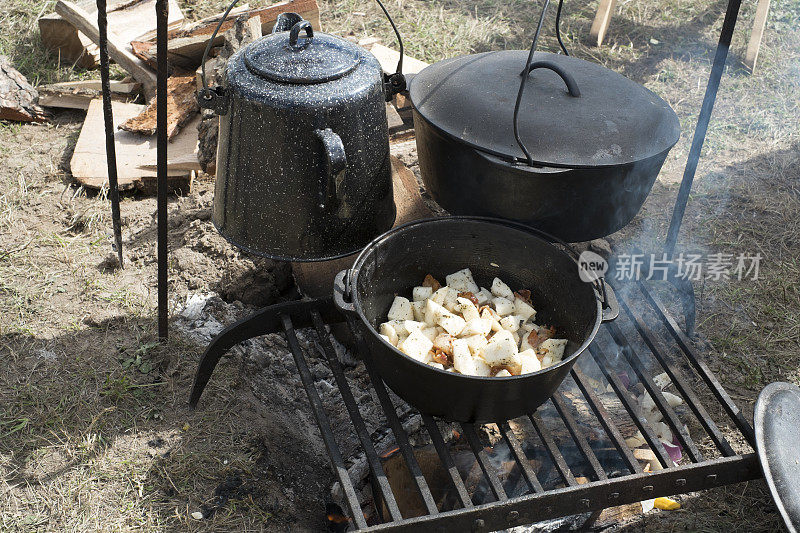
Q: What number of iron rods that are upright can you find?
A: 3